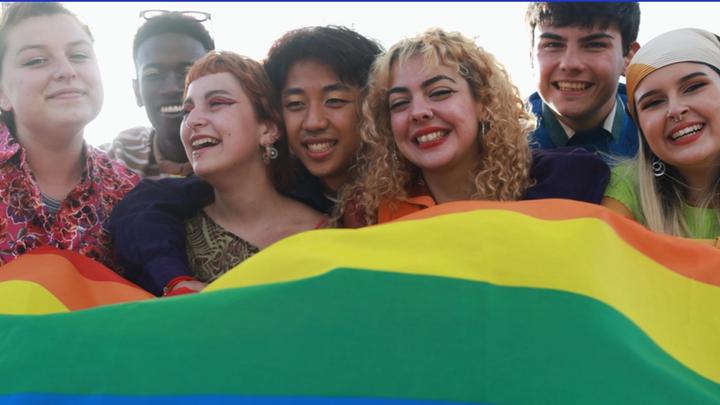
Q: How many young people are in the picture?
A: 7